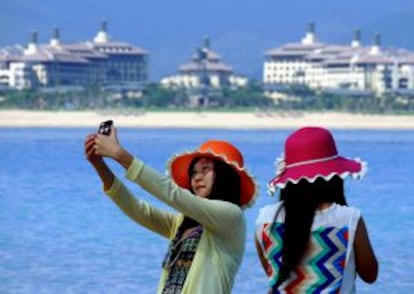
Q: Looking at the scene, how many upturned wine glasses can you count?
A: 0